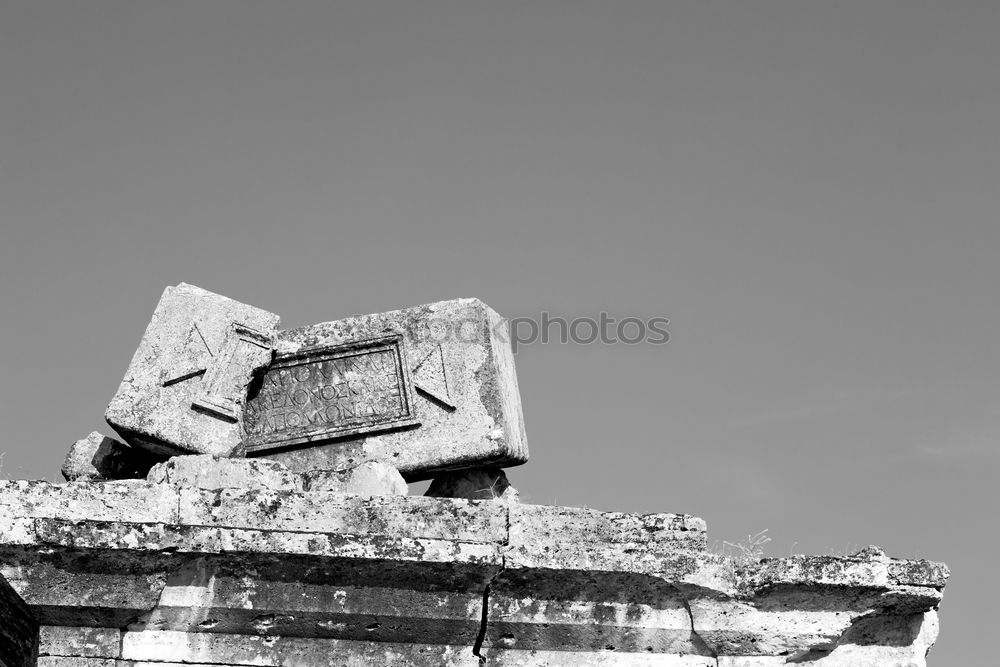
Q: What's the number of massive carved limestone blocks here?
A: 2